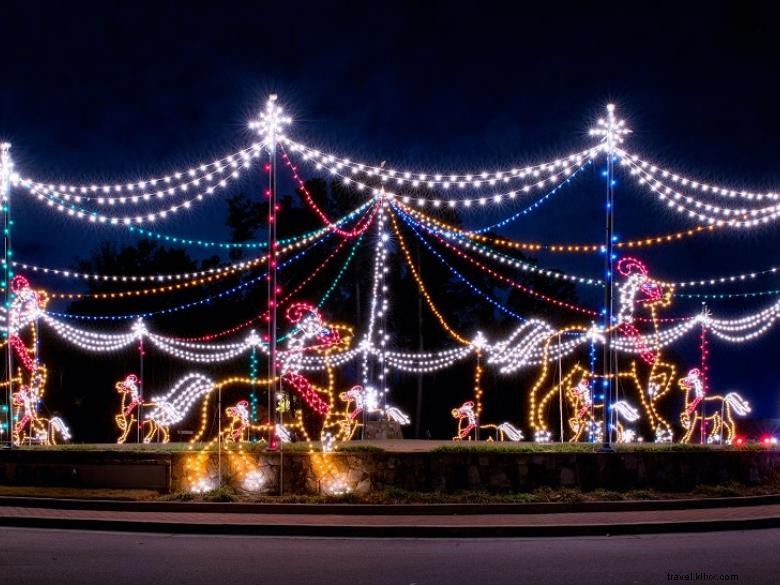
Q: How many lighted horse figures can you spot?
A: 10